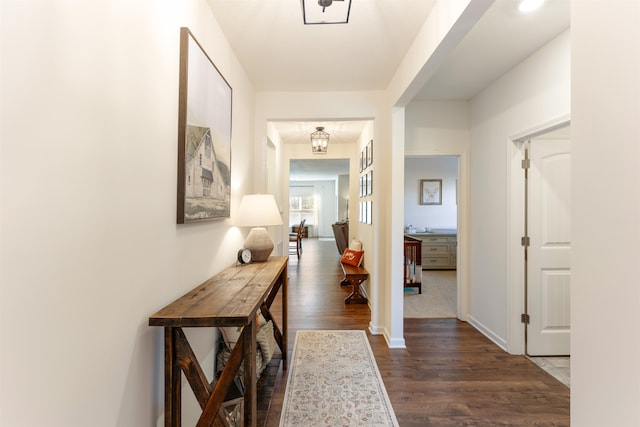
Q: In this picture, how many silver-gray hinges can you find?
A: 3